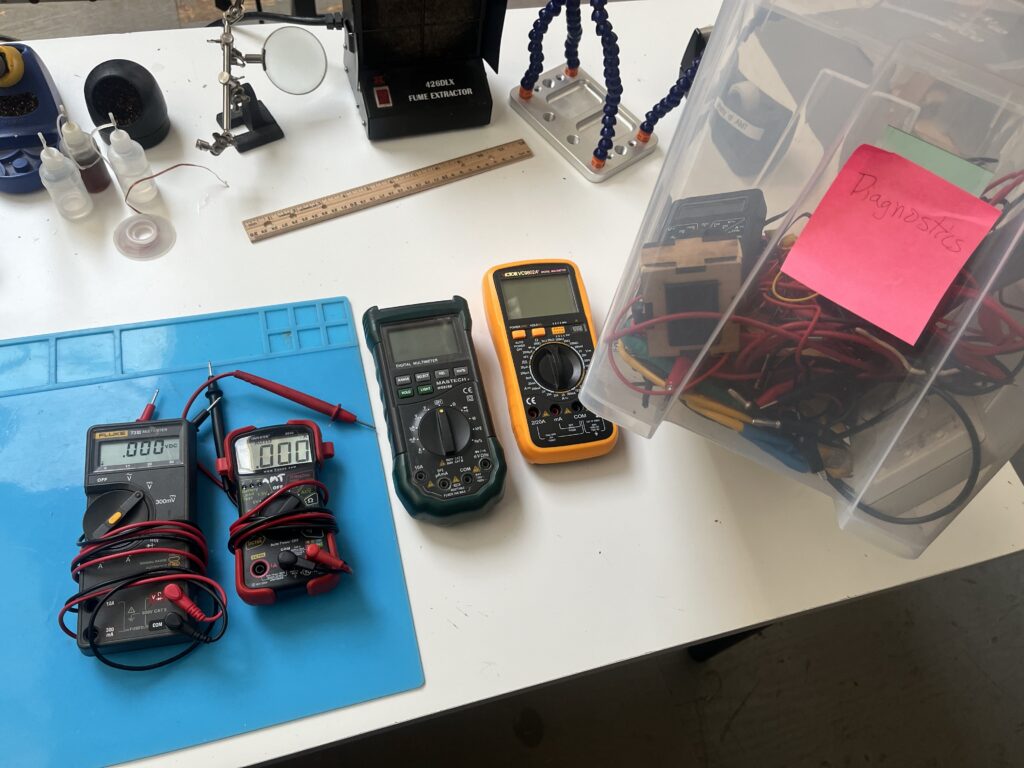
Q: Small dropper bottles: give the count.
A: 3